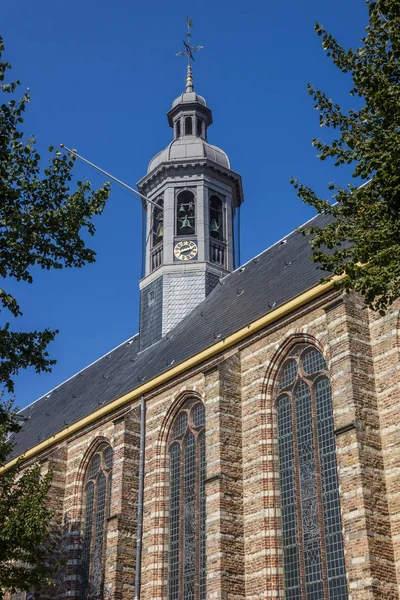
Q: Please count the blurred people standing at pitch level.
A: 0